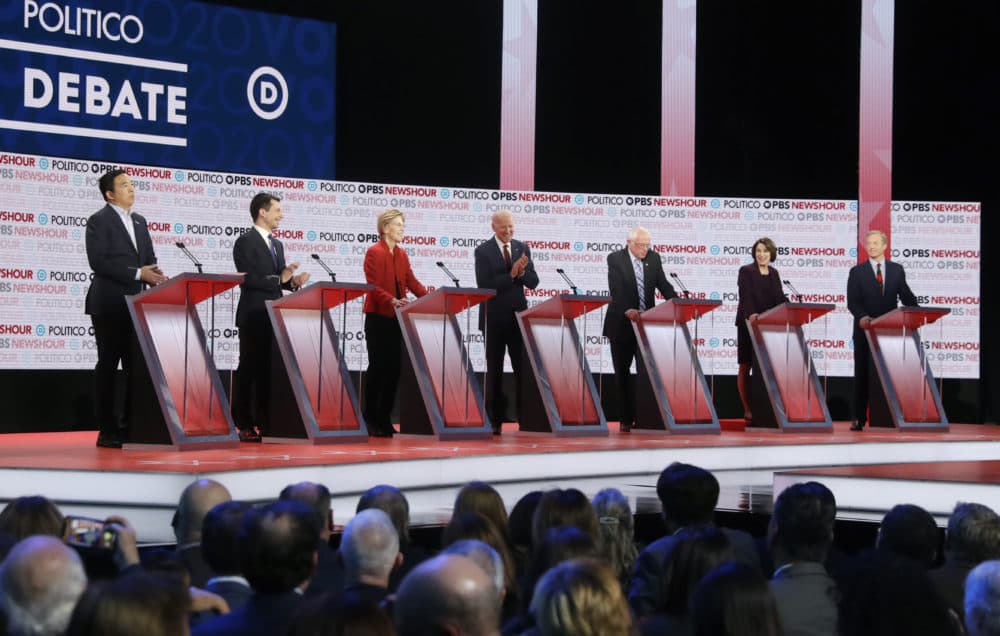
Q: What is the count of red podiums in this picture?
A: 7